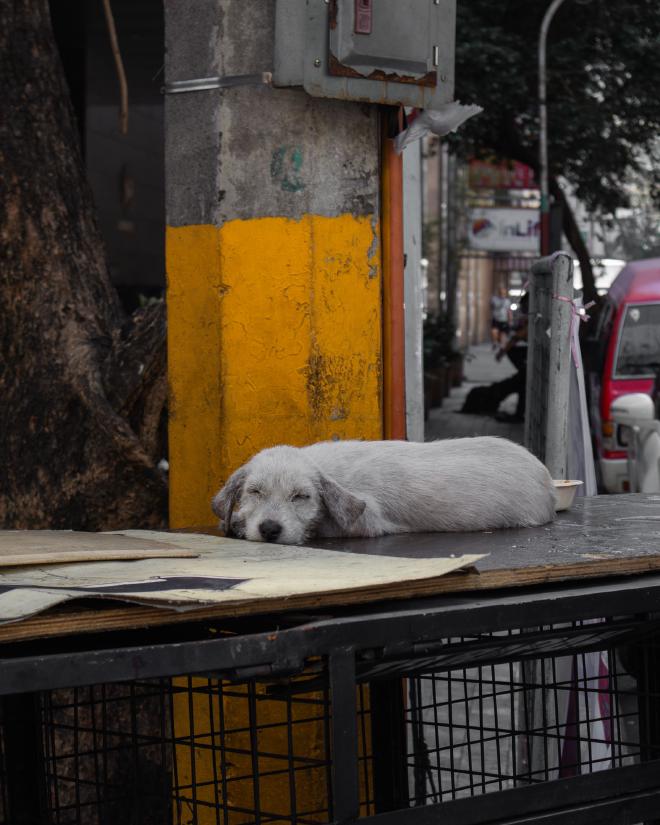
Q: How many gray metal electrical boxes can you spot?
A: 1